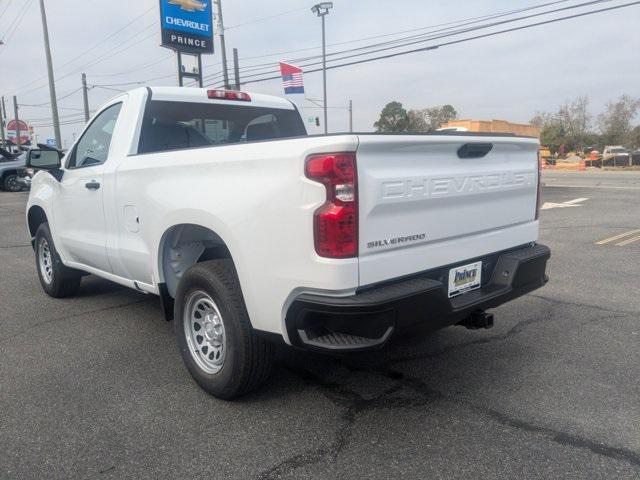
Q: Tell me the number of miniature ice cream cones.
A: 0